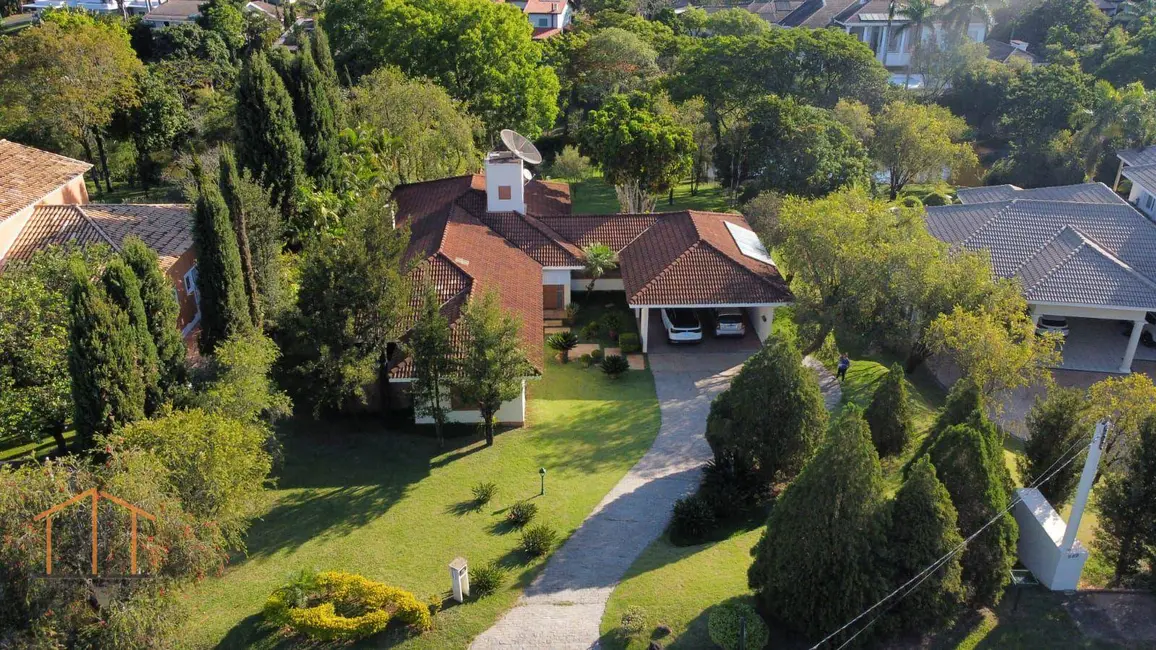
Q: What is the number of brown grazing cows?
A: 0